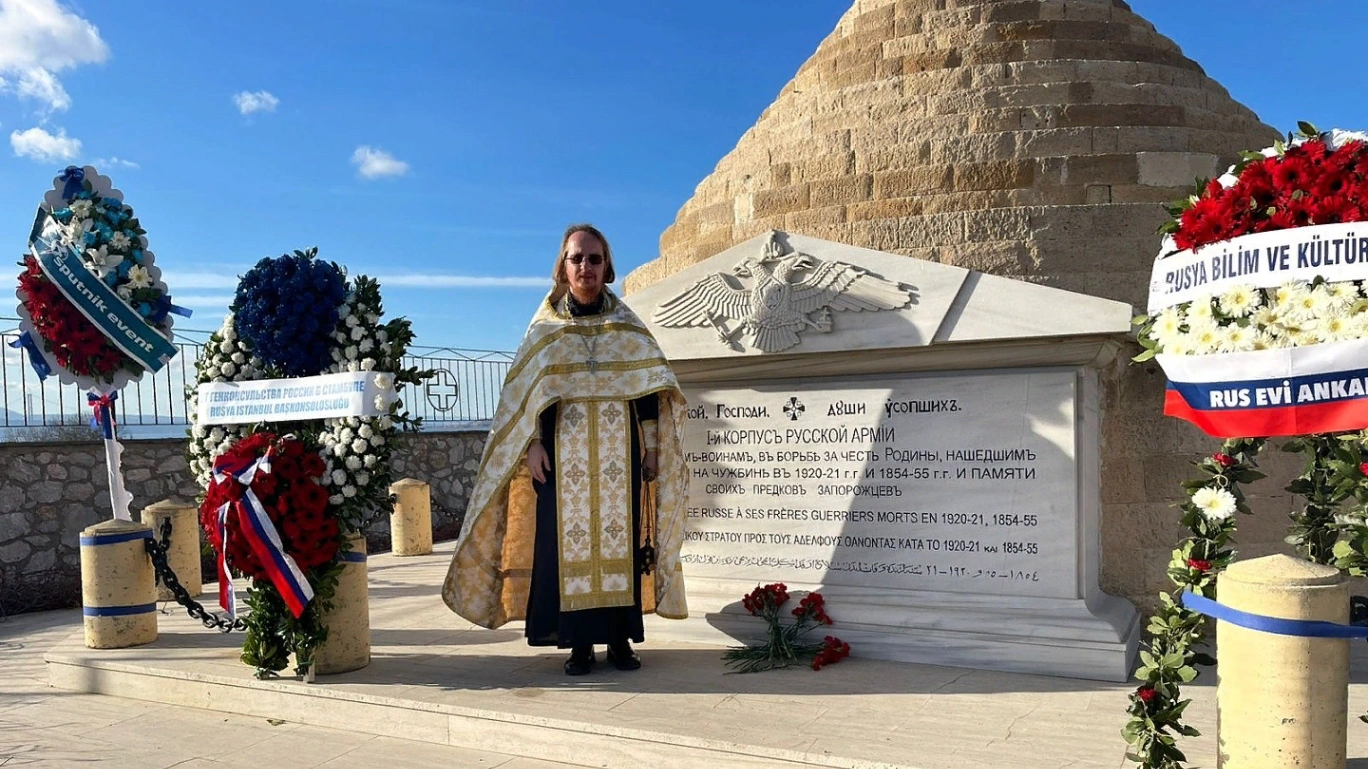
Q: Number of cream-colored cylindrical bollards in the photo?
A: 5